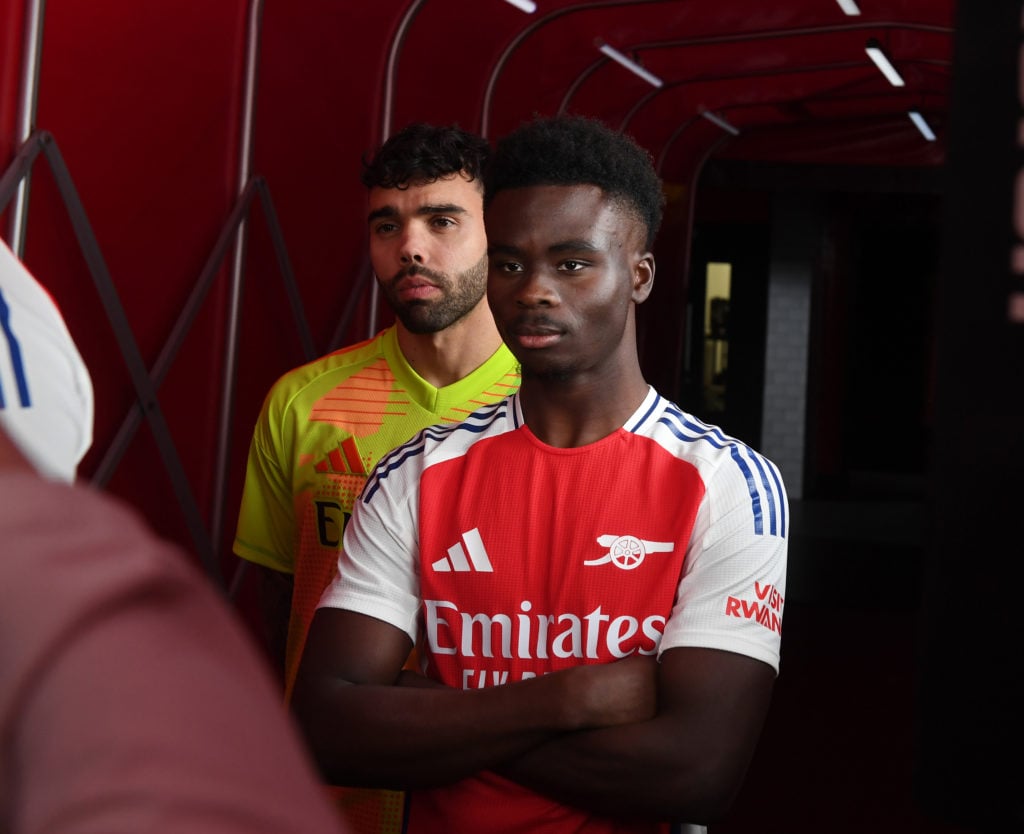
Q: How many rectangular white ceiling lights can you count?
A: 6